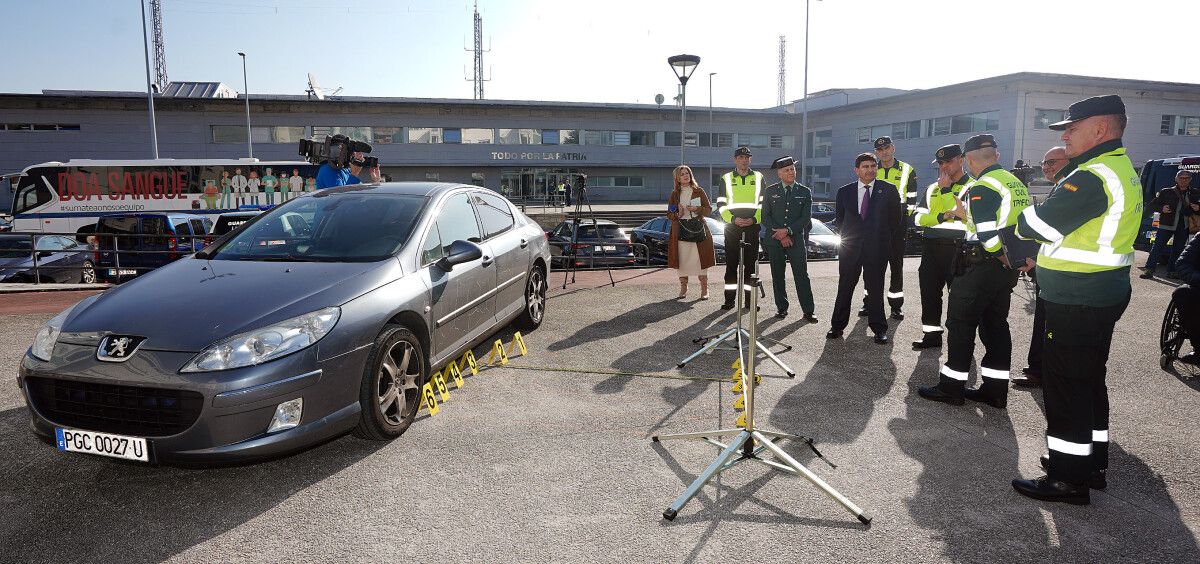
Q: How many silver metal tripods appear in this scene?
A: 2